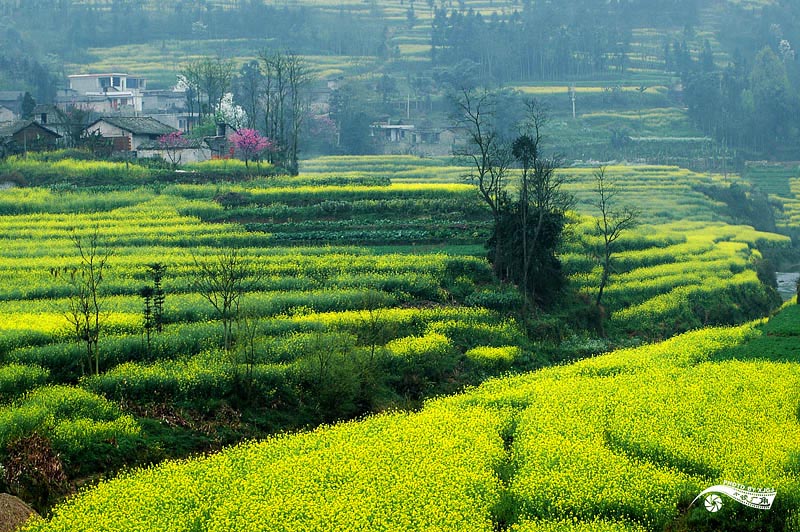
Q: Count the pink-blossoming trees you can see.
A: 2